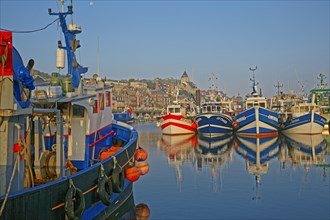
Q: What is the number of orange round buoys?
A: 3